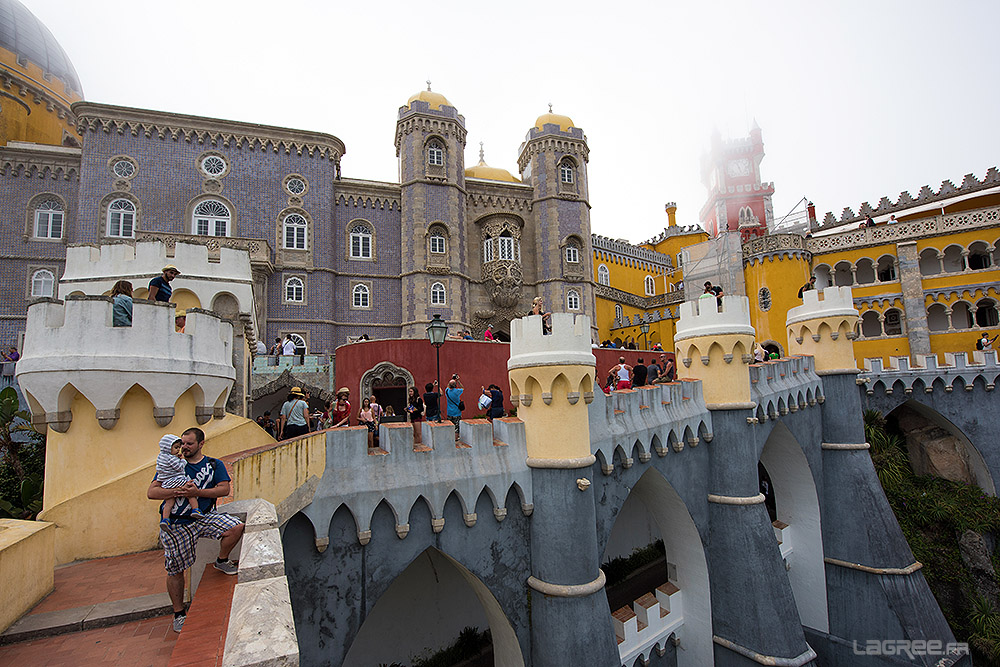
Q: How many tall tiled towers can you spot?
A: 2